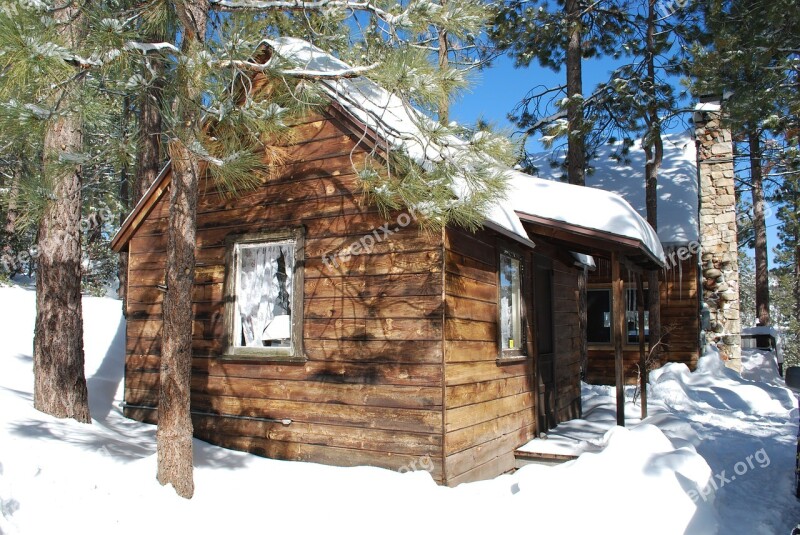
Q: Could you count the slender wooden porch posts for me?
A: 2